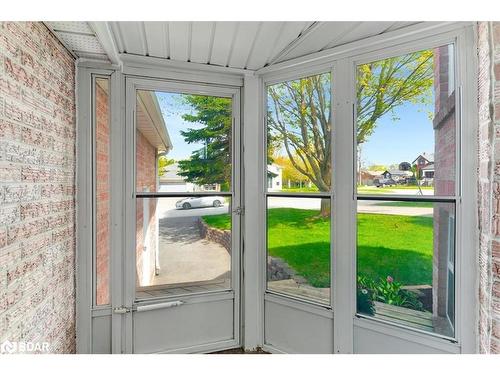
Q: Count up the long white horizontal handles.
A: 1